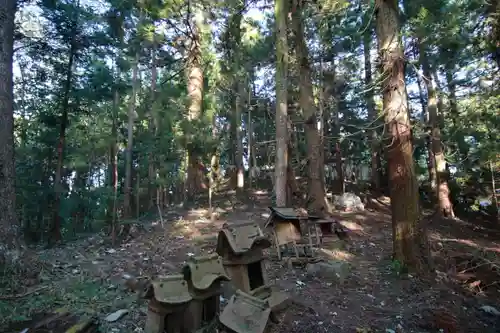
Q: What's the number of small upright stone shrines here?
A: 3